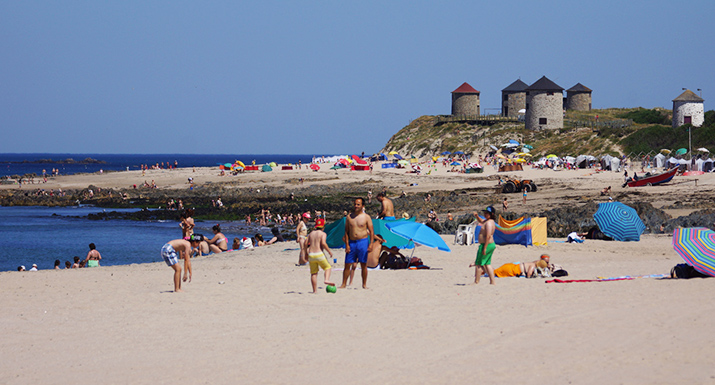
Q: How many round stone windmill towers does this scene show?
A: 5